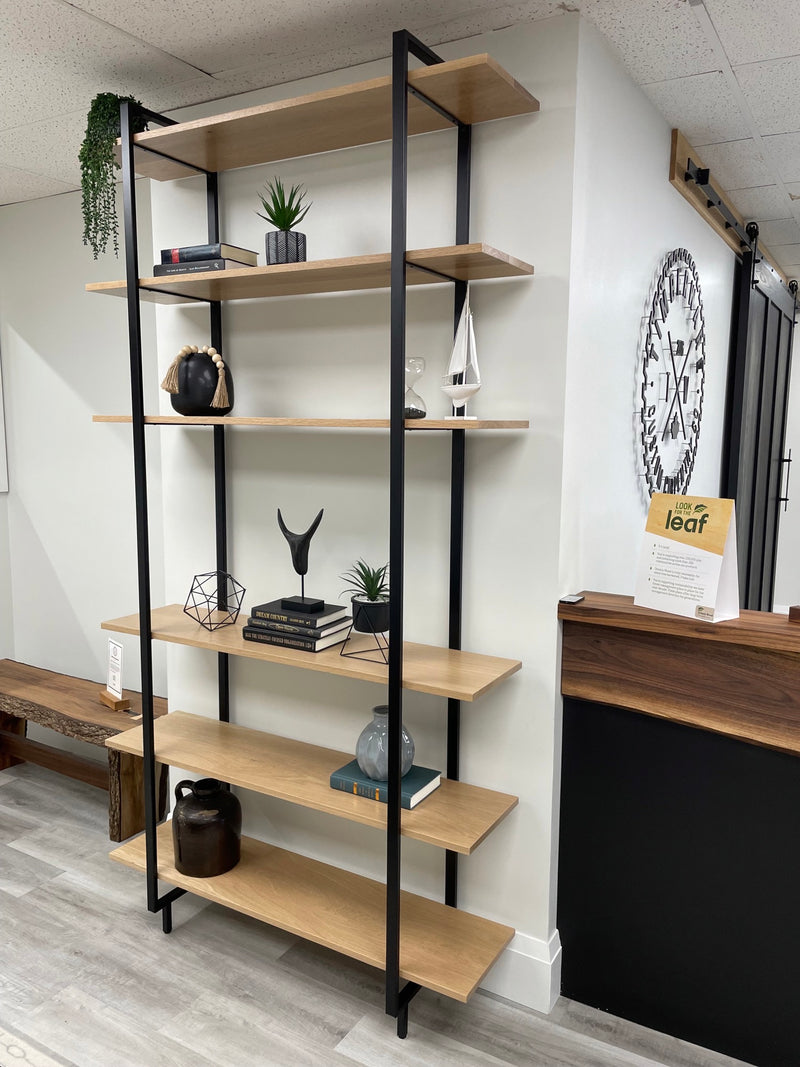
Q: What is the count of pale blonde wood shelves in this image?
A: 6